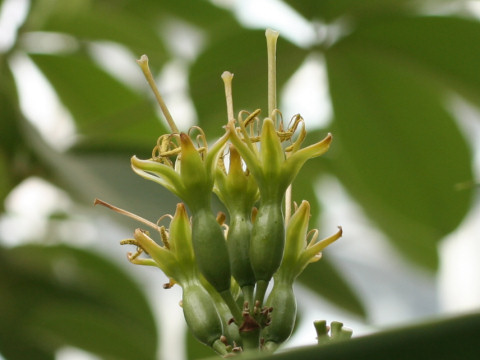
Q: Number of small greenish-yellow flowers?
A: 5